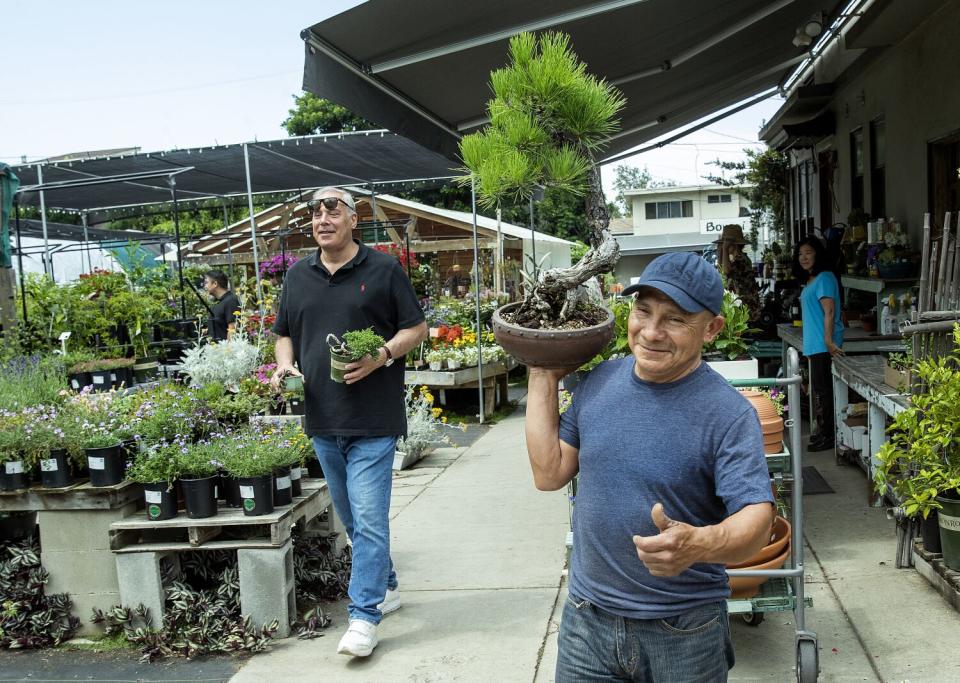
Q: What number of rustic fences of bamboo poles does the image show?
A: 1